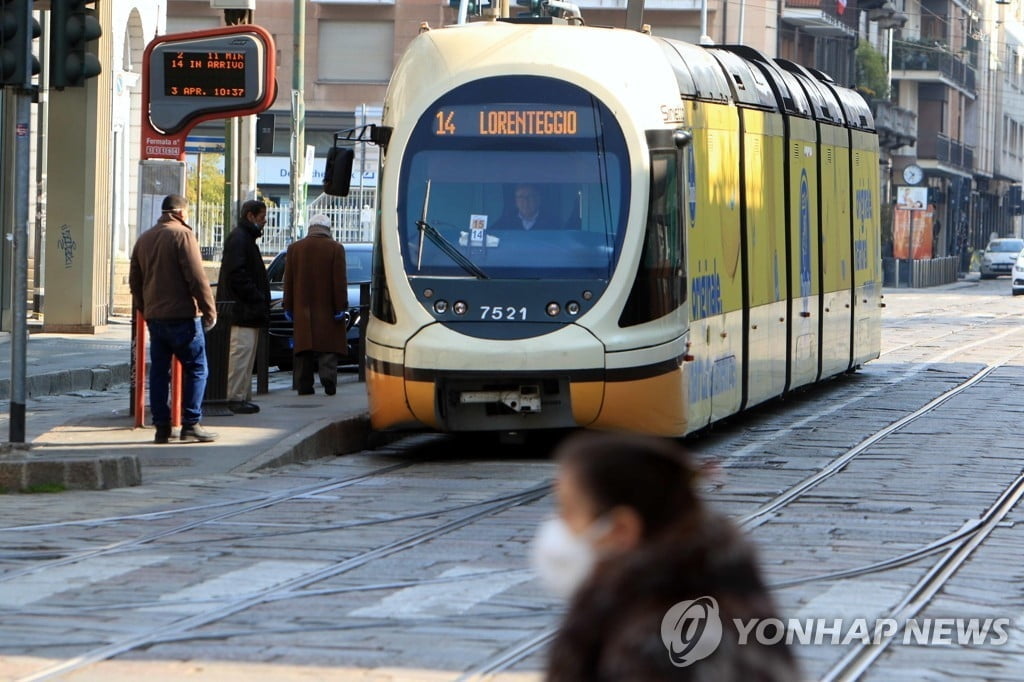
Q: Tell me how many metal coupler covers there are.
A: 1